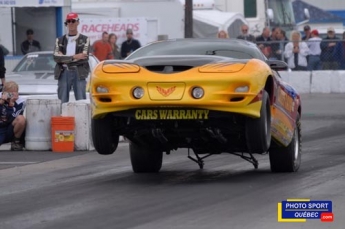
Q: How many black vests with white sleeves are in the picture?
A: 1